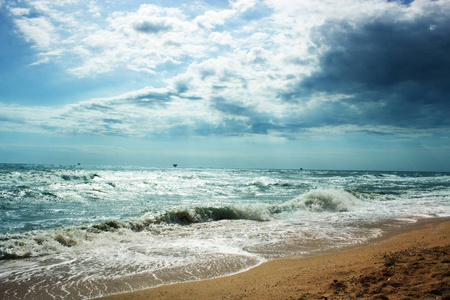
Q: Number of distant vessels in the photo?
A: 3